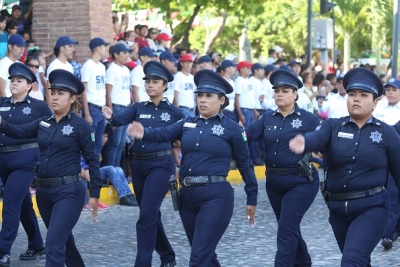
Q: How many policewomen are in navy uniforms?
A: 6